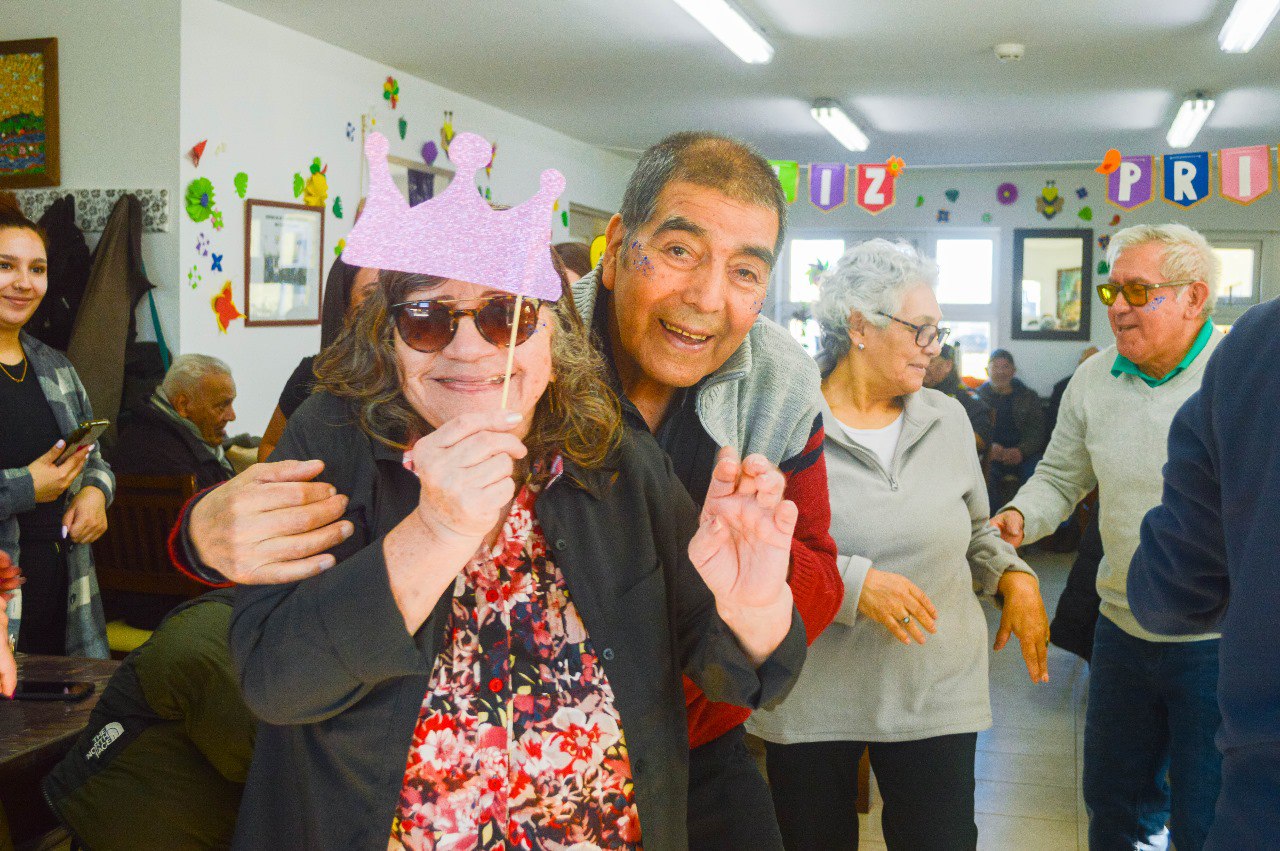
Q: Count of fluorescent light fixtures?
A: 4